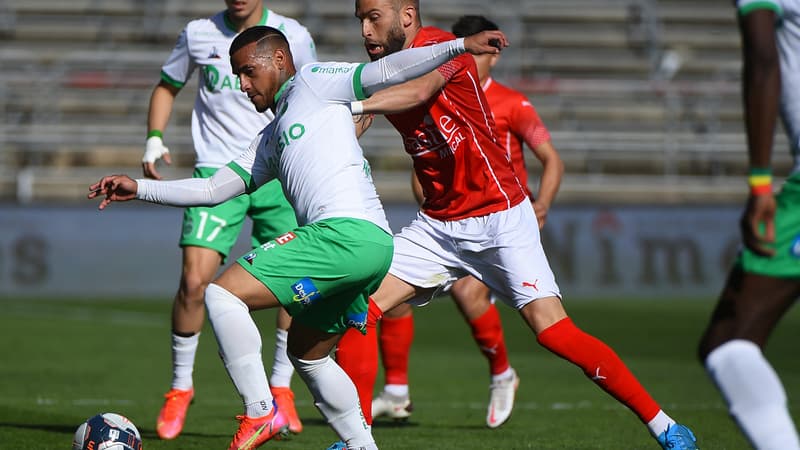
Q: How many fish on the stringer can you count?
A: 0